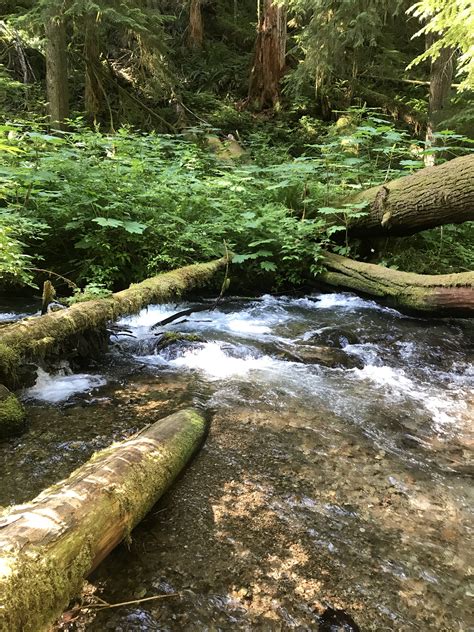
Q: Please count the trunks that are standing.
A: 5